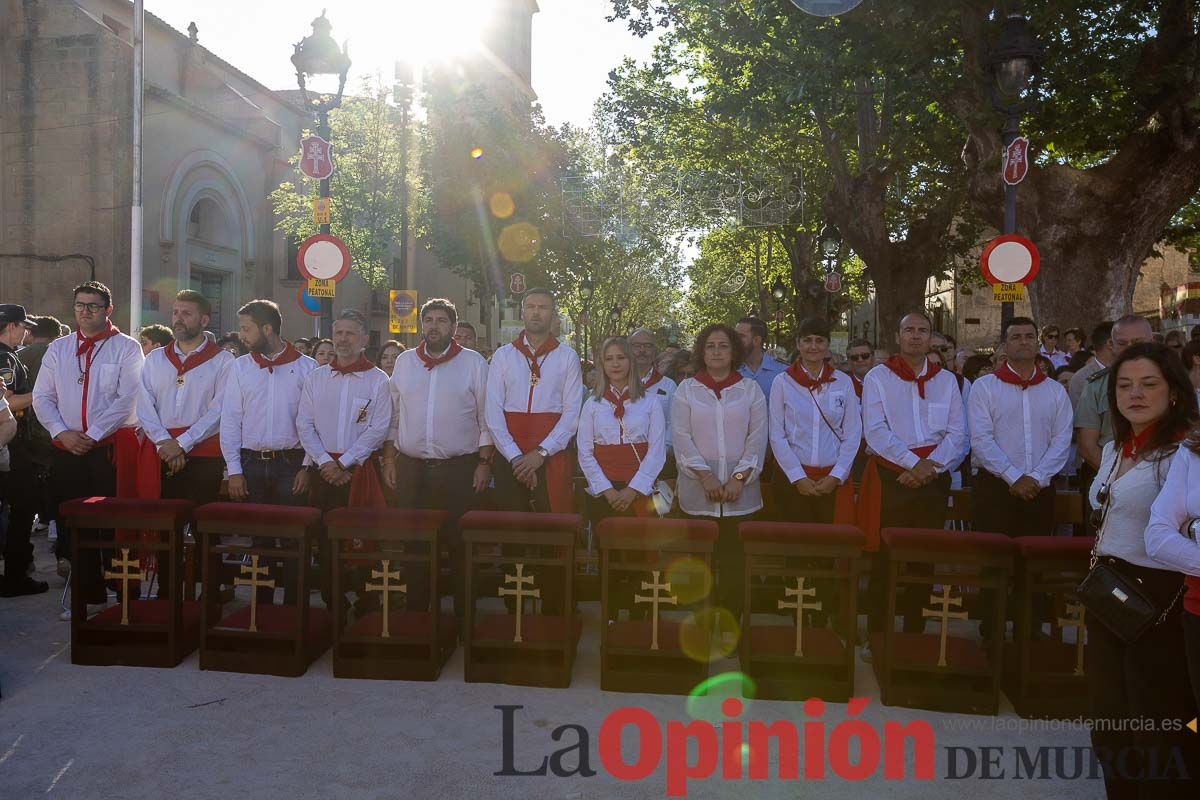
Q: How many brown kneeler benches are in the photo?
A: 8